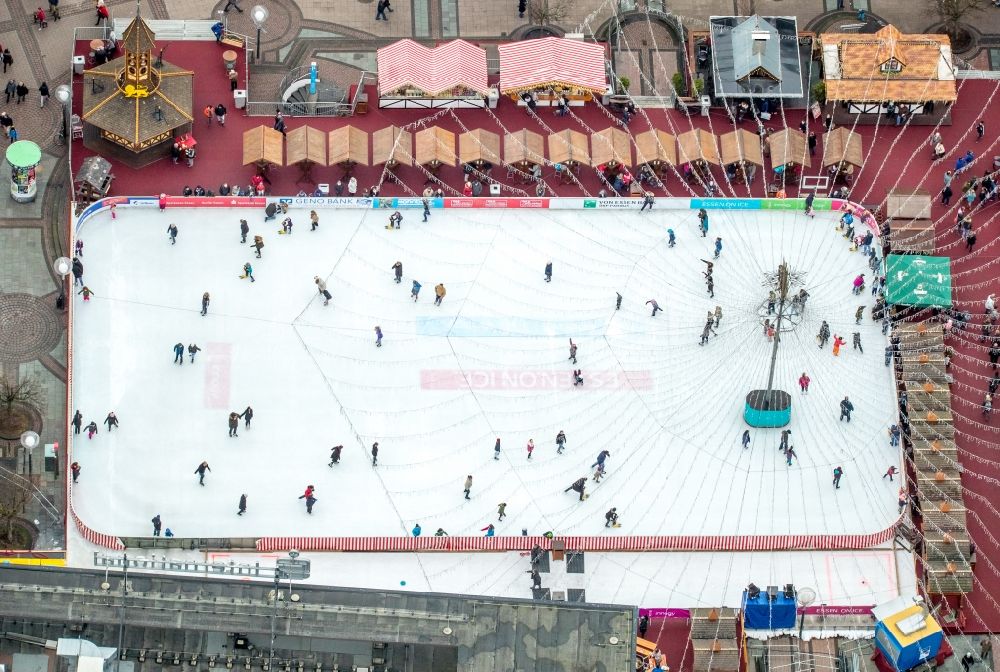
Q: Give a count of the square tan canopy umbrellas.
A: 14